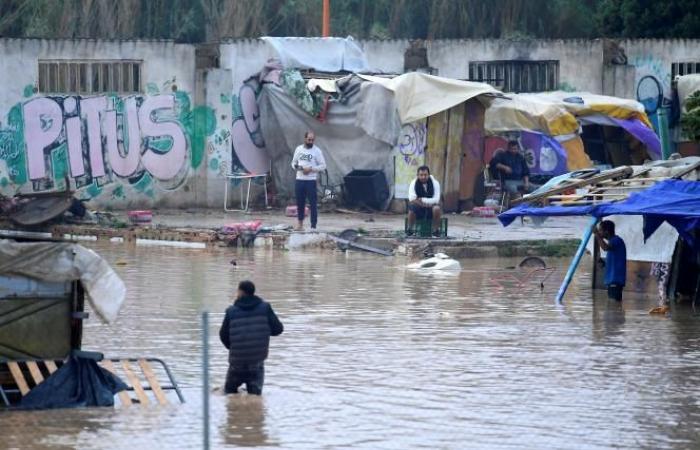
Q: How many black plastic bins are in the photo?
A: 1